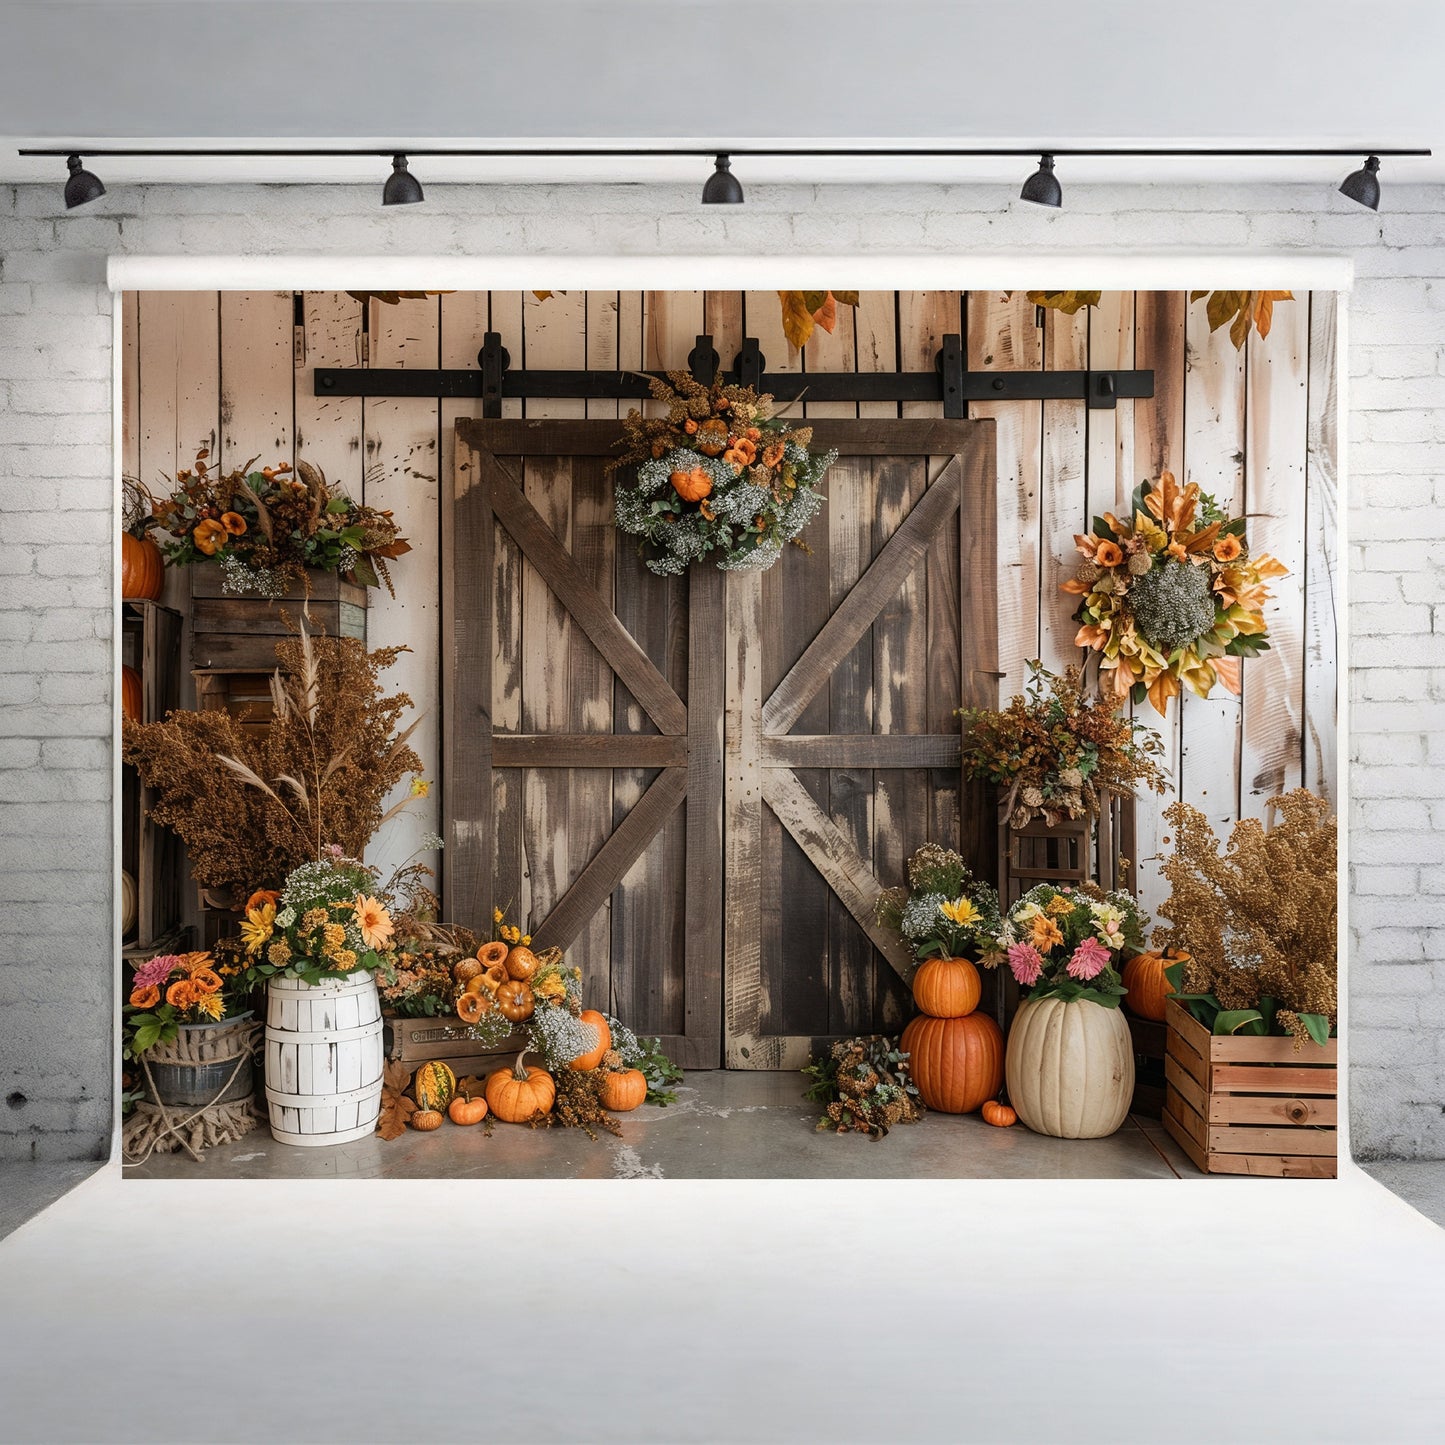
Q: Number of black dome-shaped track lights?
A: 5